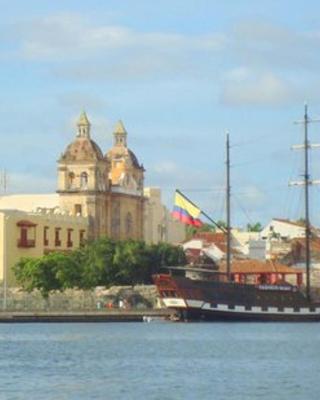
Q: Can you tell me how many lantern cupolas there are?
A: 2